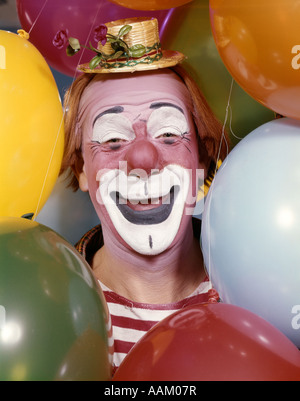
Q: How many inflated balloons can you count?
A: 8